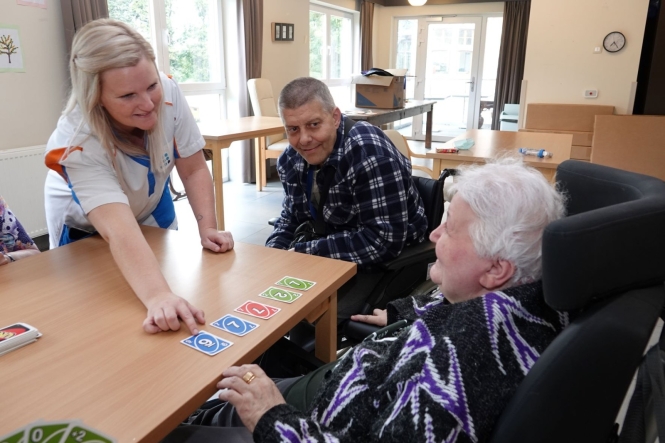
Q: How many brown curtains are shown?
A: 4